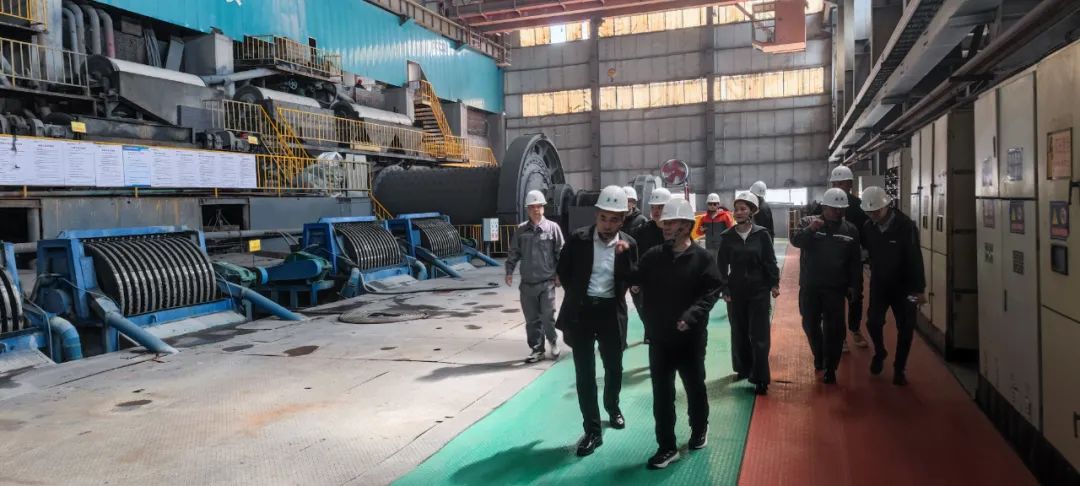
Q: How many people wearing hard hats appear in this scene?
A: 11